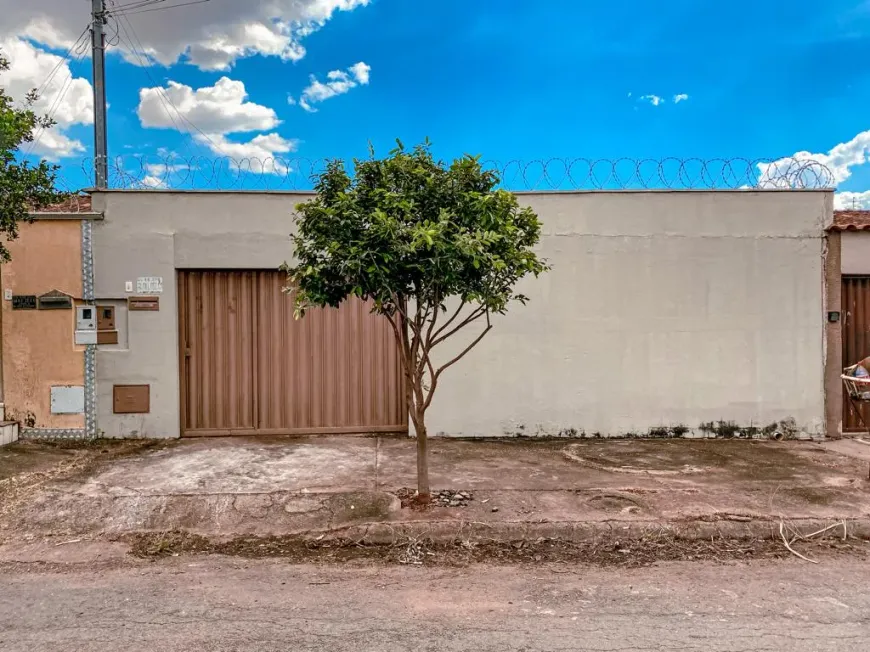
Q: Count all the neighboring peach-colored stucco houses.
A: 1